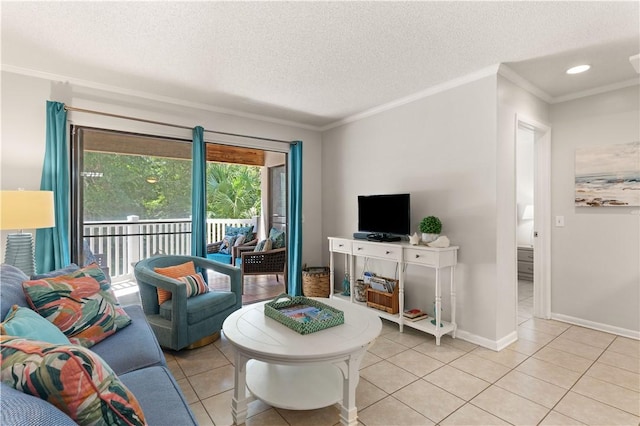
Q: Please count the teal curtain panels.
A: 3